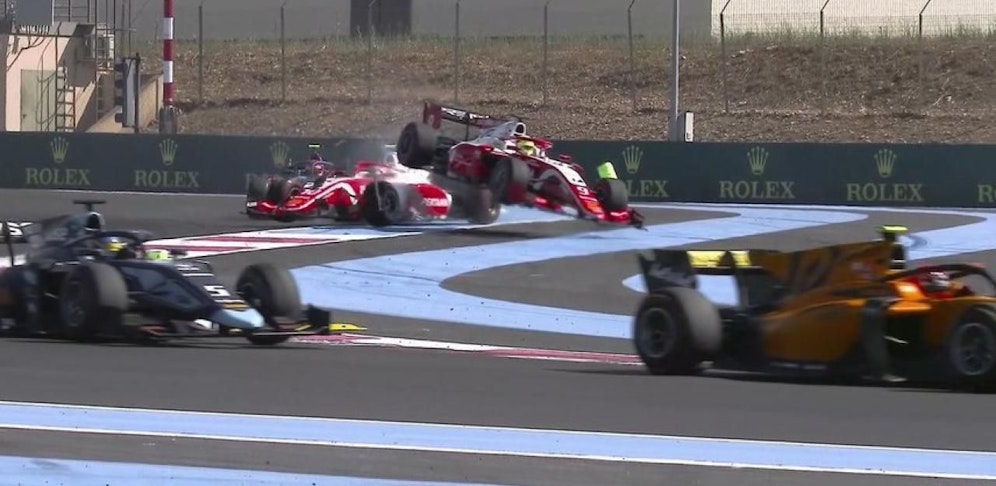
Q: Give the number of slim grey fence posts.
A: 9